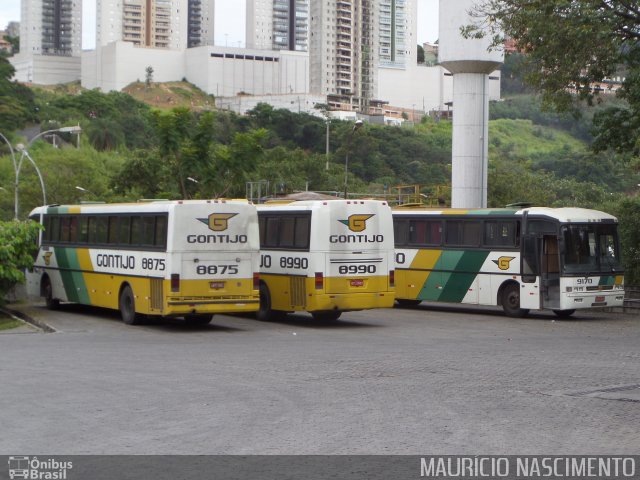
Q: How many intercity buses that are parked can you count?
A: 3